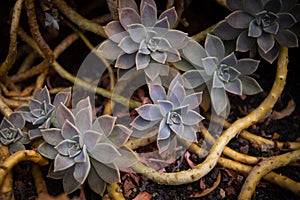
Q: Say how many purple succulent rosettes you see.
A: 7